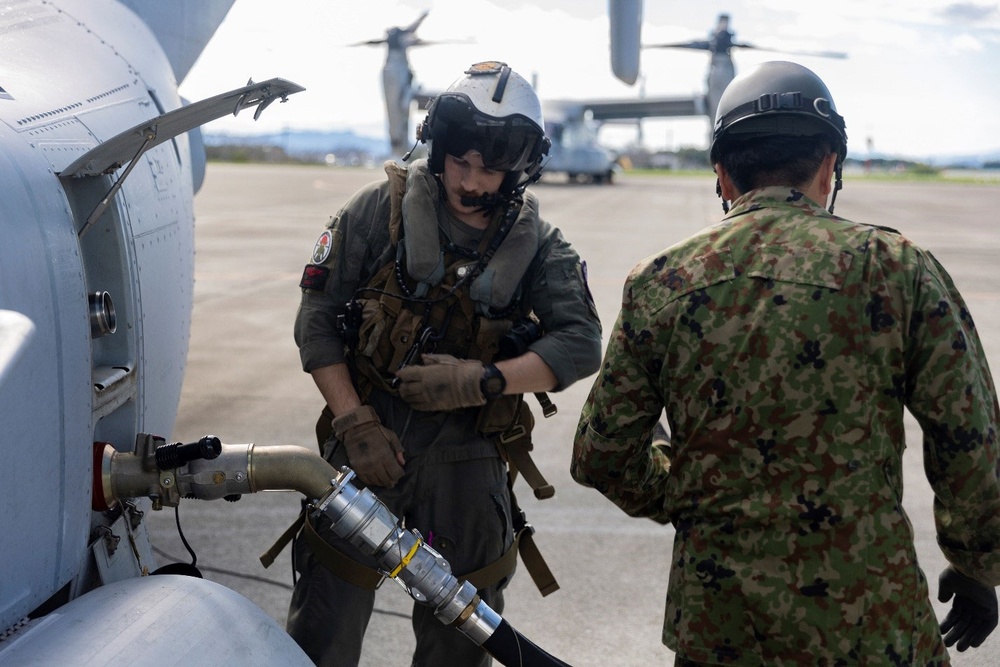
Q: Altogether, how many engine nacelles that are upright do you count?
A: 2